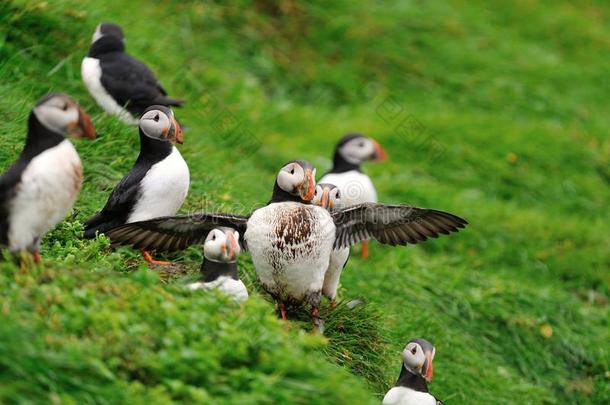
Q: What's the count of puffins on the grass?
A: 8